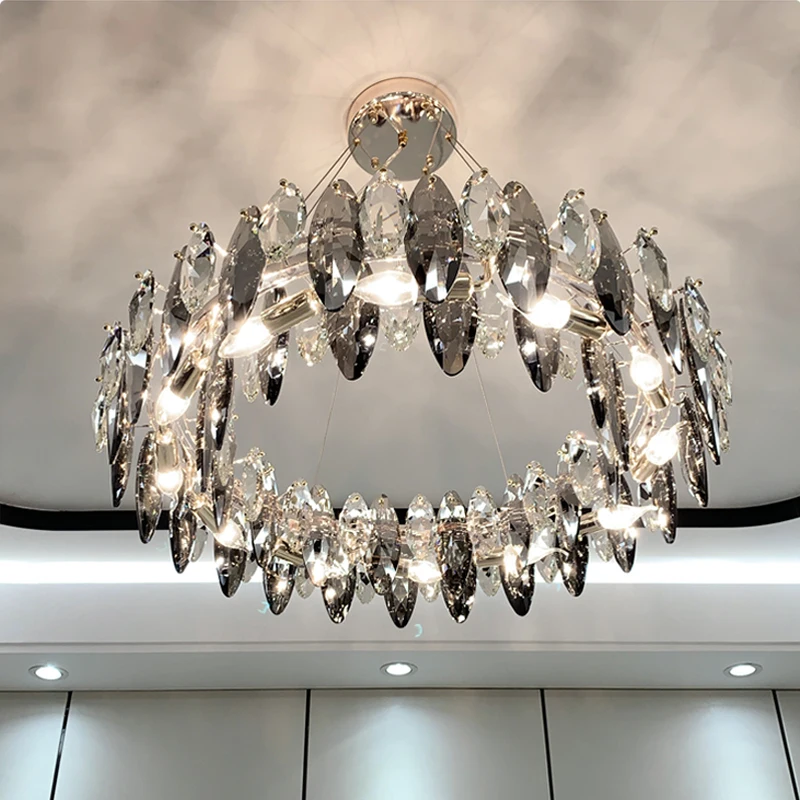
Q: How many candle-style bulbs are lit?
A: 12